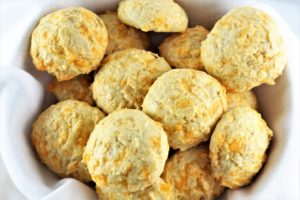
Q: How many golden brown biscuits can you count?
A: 14